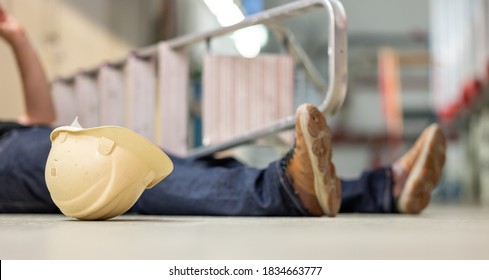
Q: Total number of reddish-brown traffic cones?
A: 0